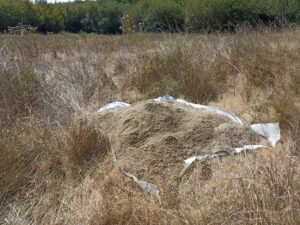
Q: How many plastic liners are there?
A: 1